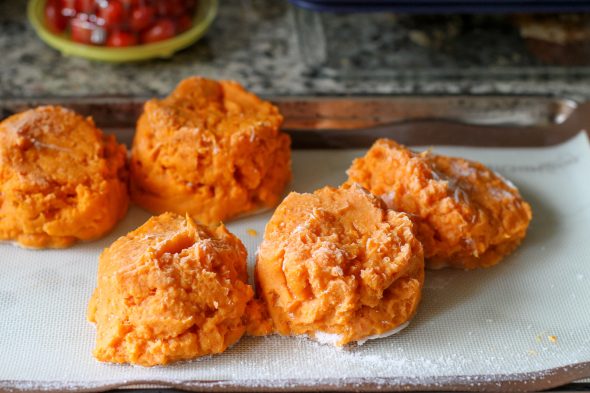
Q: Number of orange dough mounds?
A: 5